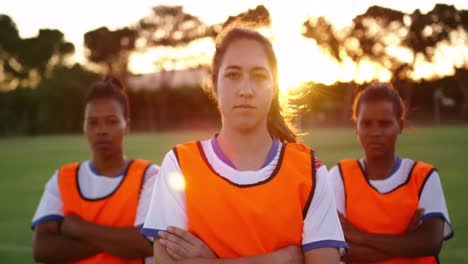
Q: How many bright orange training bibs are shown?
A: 3